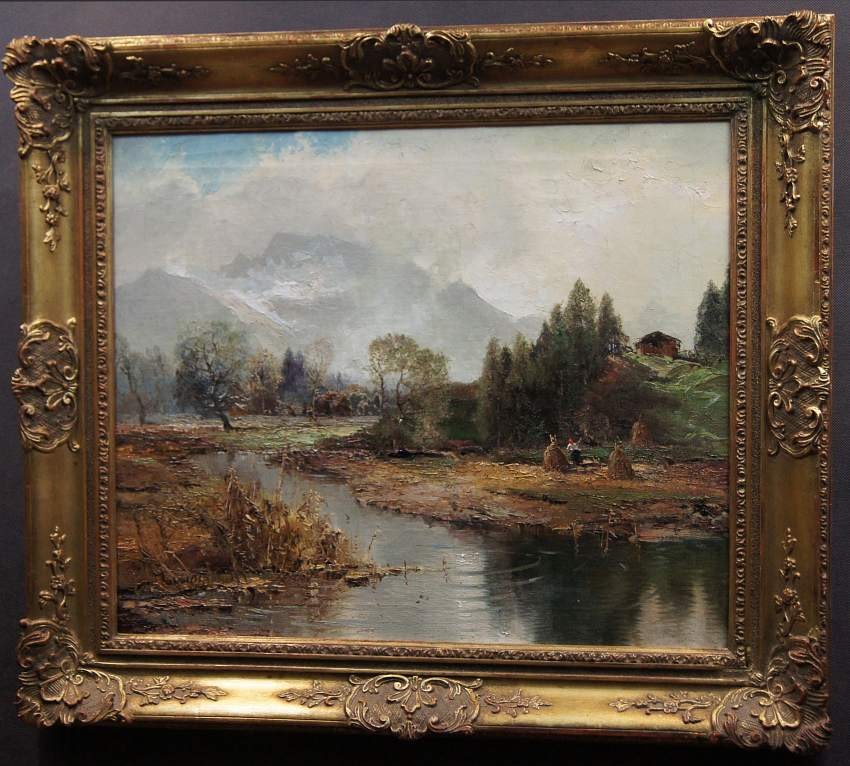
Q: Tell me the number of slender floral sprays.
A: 12